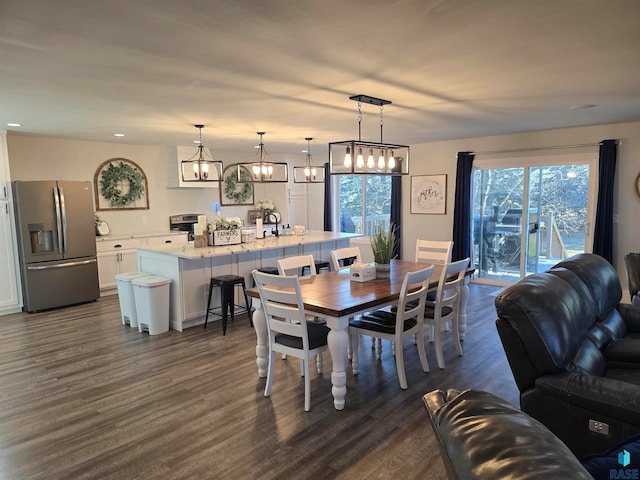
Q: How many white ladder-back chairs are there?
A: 6